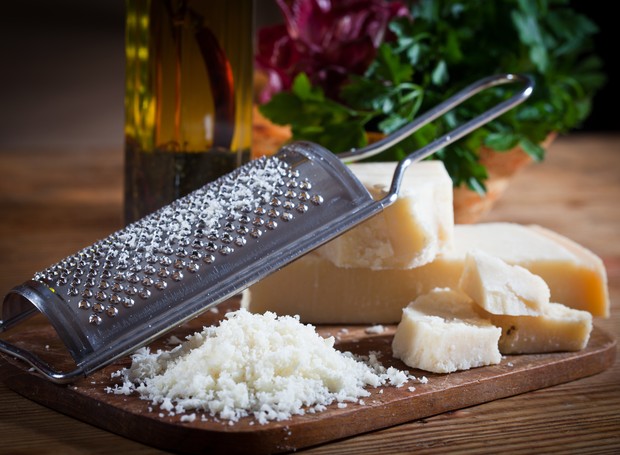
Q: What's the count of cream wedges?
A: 5